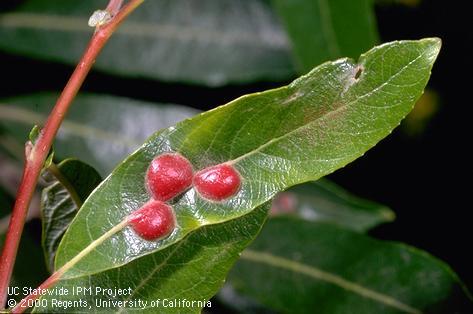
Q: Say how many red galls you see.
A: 3